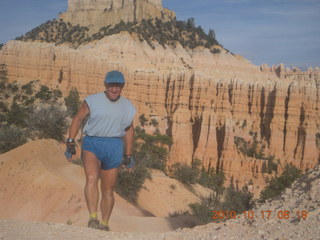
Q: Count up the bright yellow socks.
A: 2